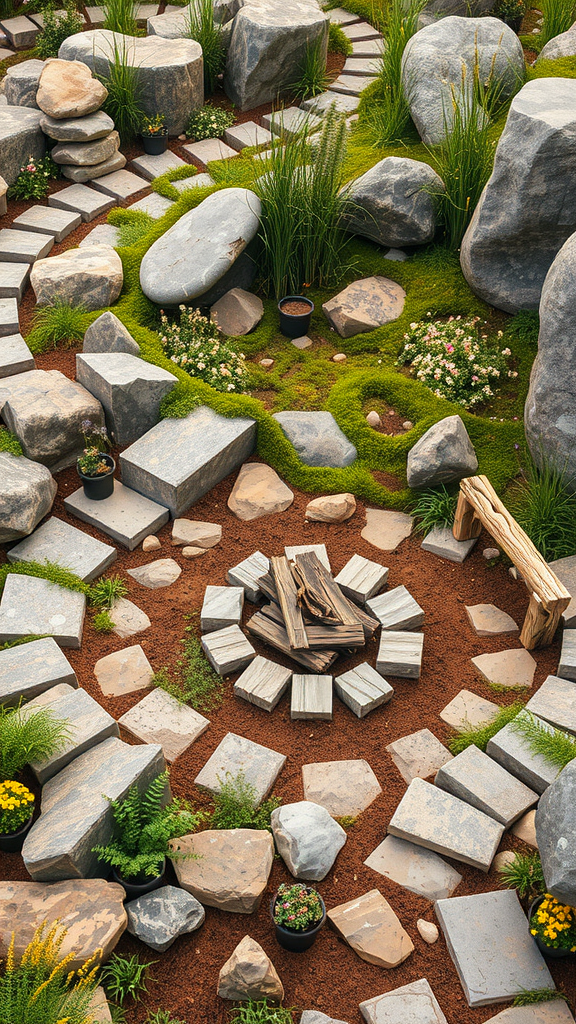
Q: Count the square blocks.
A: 10